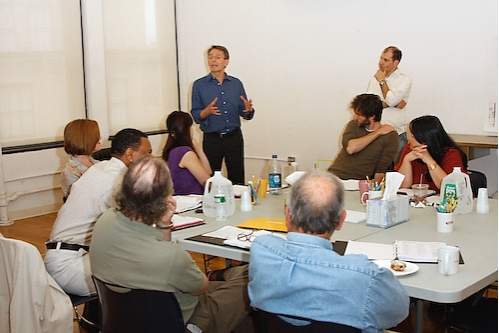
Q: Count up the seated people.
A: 7